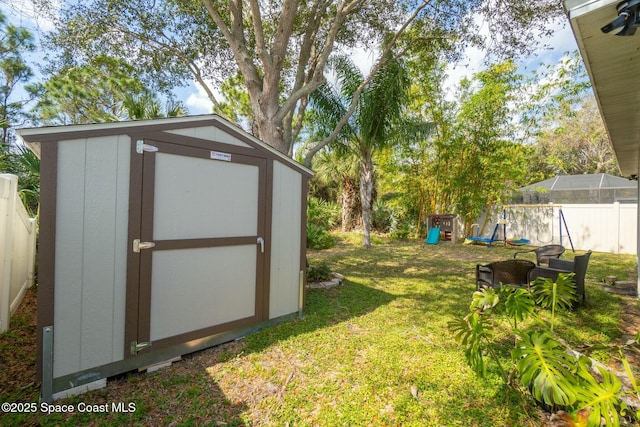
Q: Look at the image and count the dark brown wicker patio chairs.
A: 3